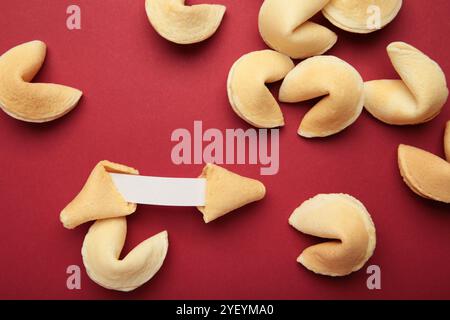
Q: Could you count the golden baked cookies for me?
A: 11